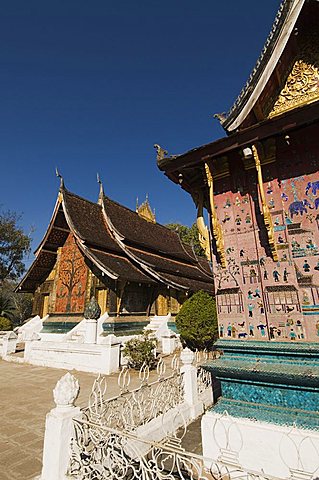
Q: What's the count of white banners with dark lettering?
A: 0